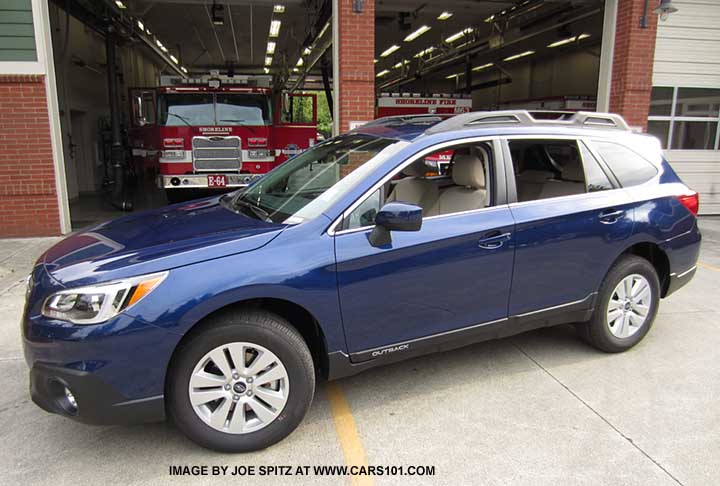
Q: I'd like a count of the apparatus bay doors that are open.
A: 2